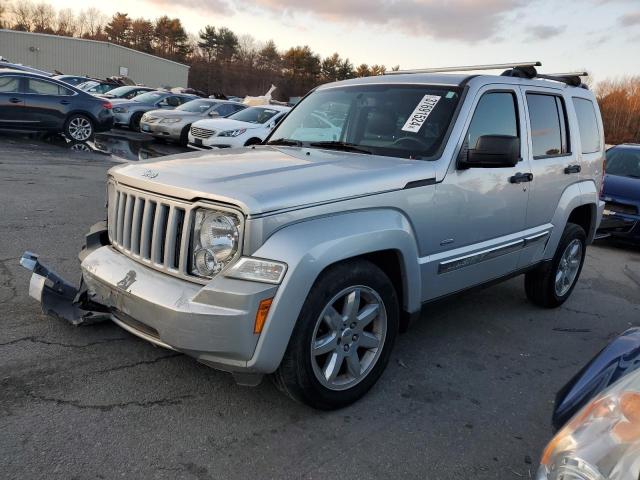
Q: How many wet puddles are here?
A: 1